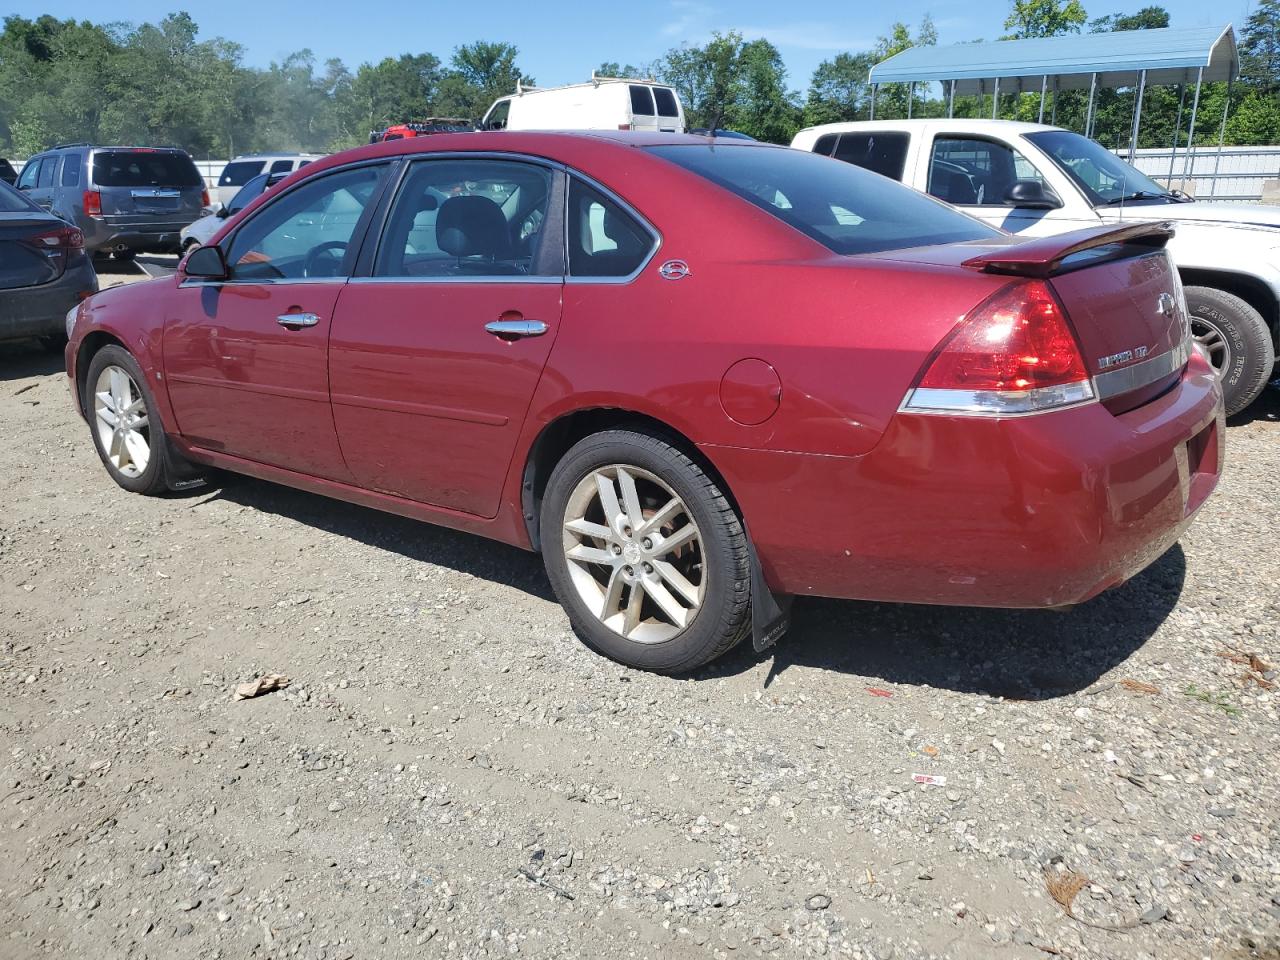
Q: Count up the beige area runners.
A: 0